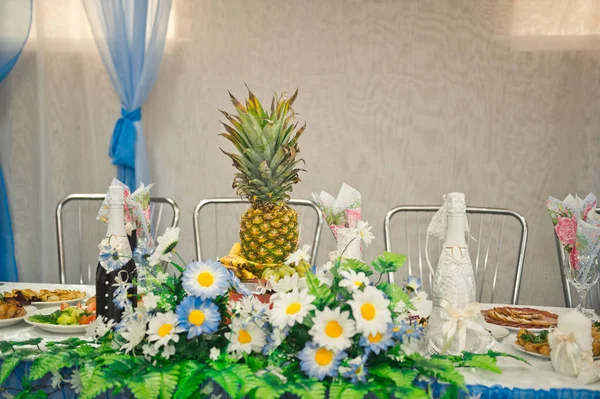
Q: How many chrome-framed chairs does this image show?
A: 4